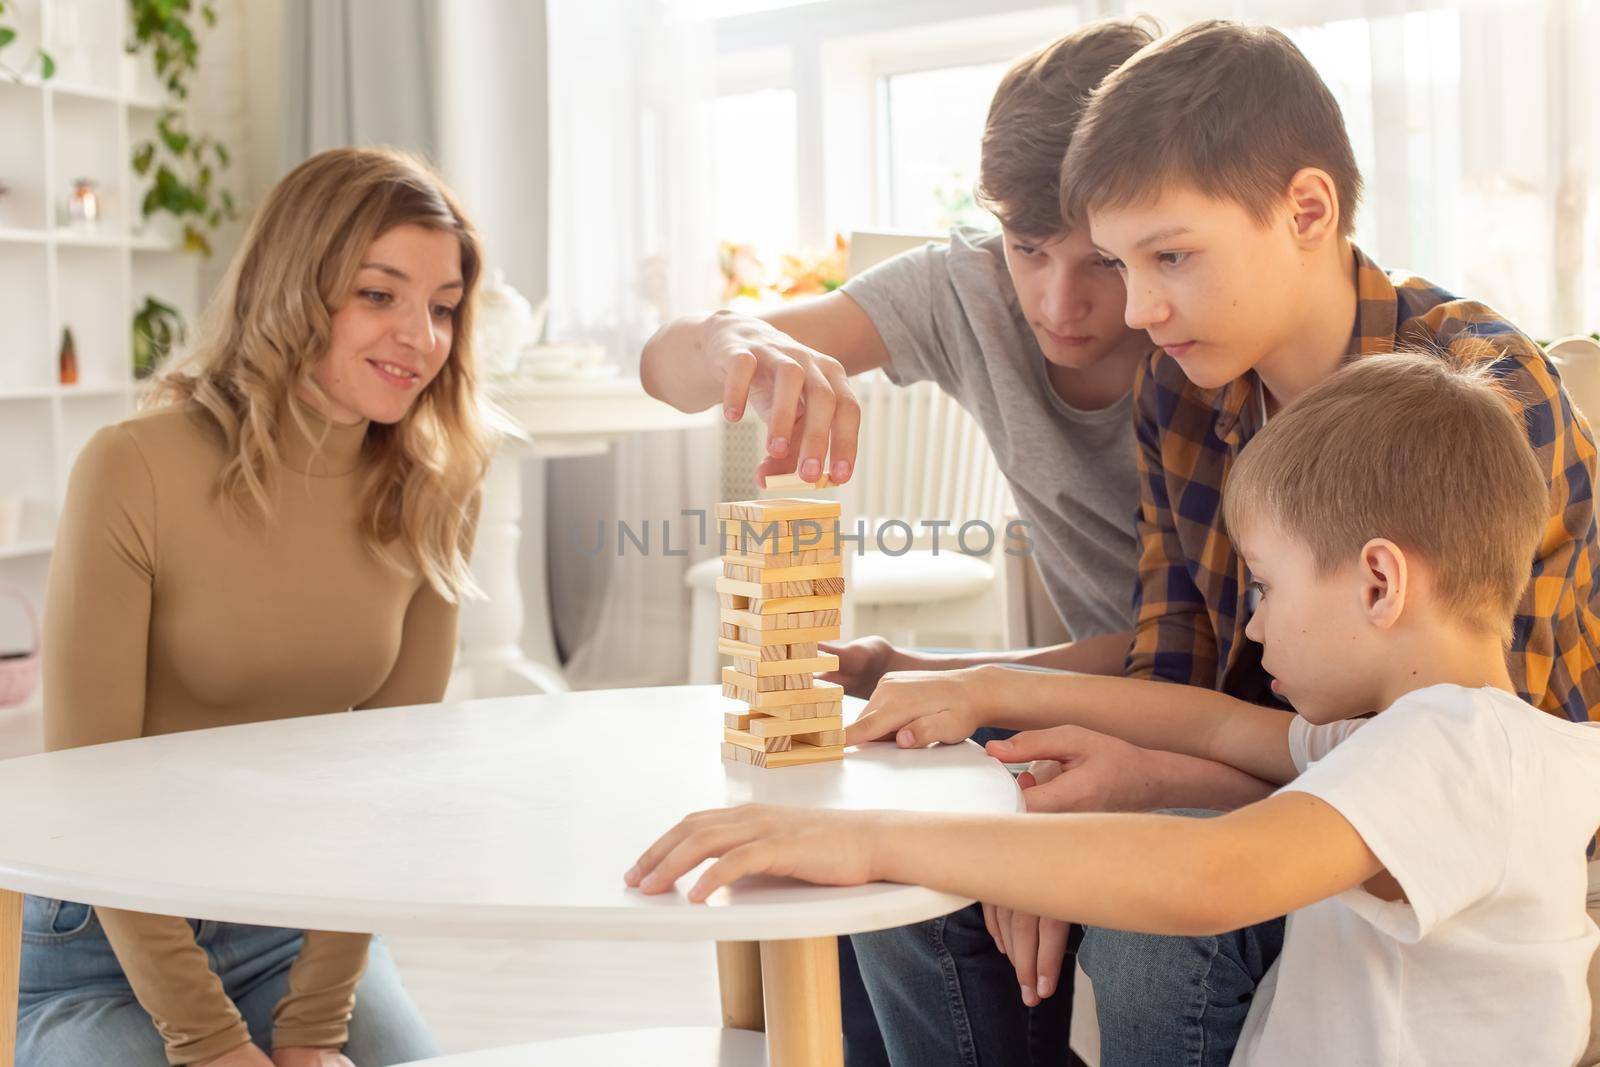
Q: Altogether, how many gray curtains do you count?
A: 1